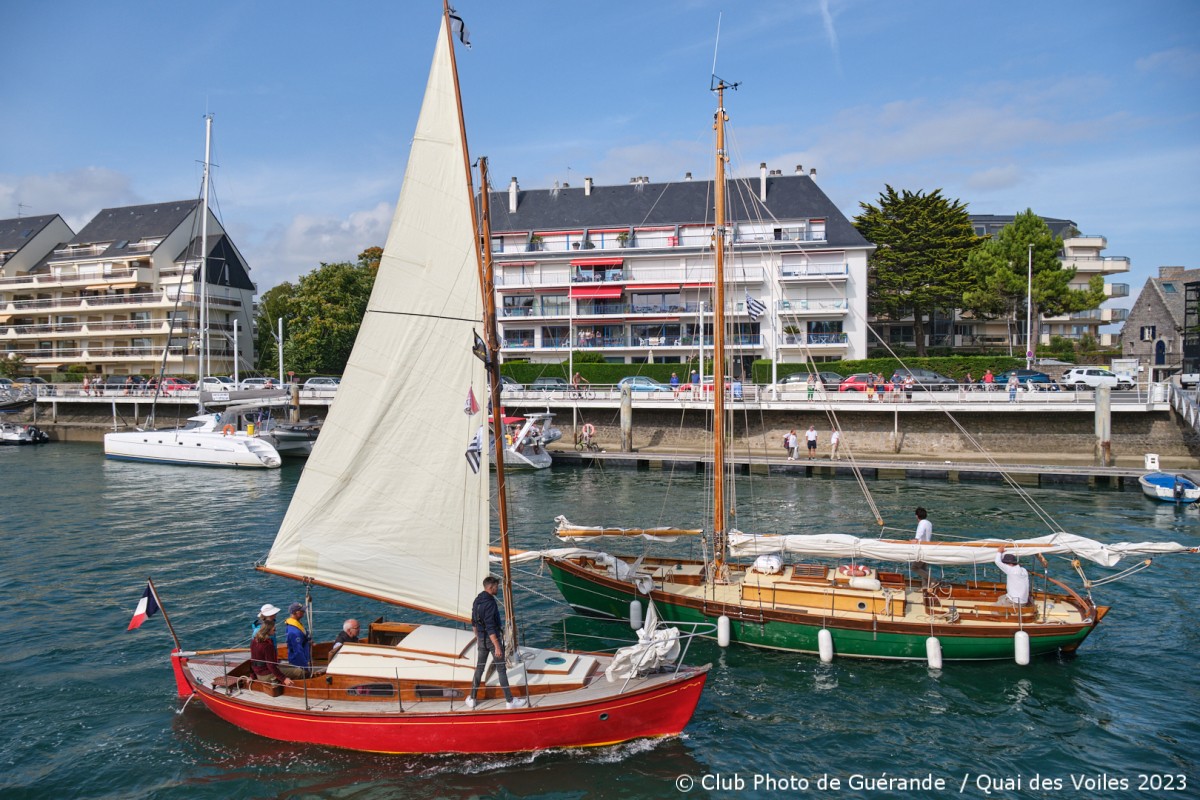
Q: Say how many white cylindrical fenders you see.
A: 5